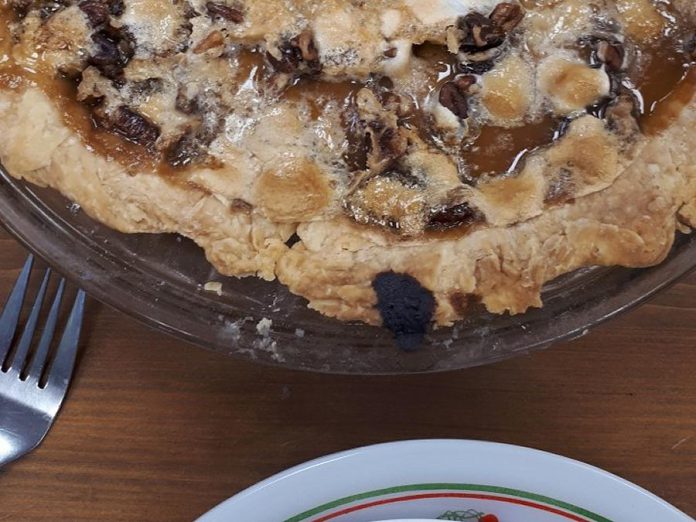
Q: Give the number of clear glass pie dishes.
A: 1